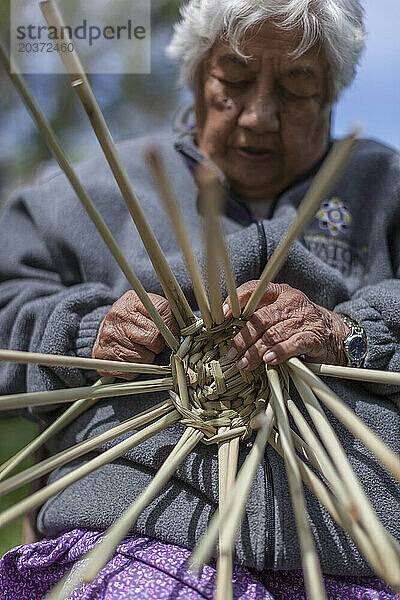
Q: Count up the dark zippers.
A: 1